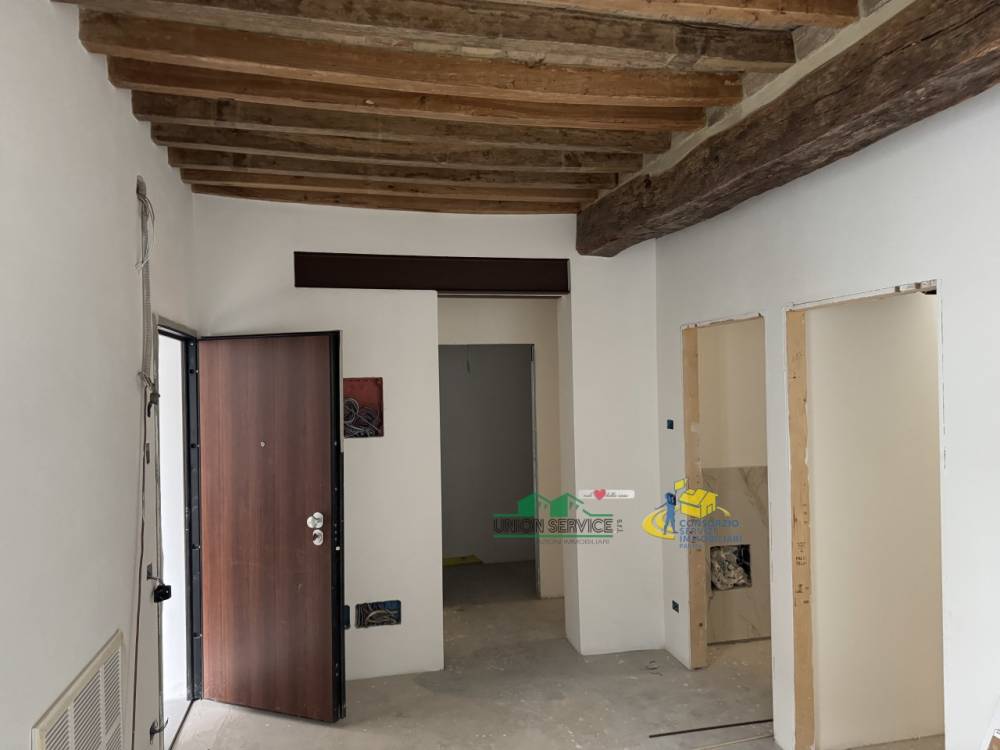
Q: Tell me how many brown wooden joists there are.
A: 9